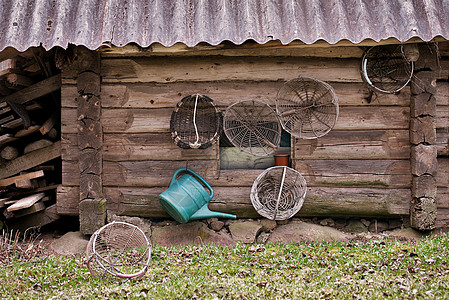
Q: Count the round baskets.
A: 6